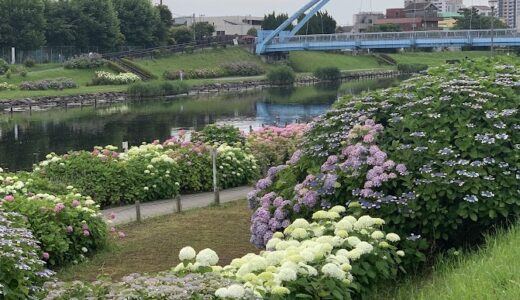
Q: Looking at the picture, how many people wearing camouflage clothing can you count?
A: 0